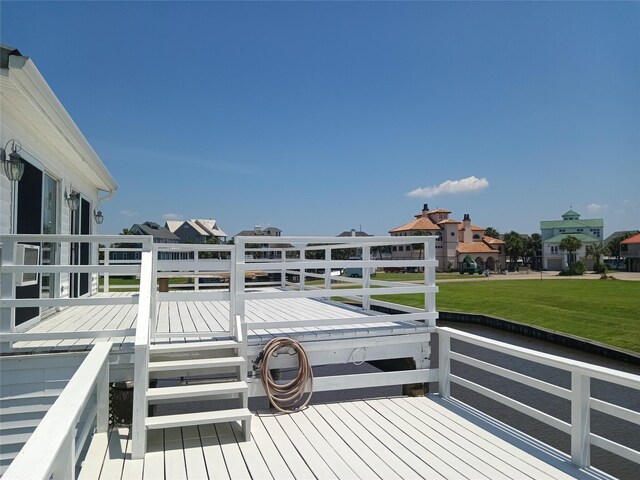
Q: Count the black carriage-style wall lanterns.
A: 3